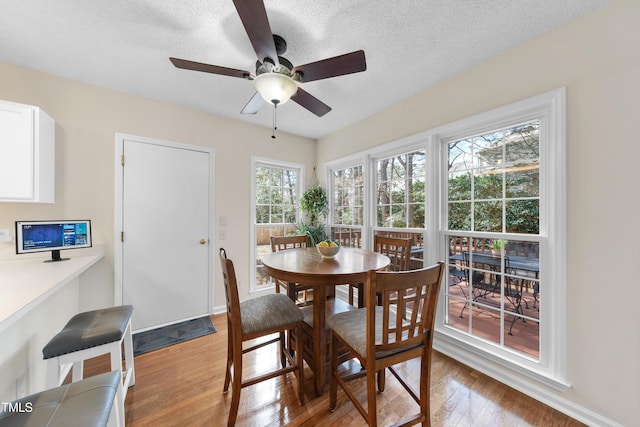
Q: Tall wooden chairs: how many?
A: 4